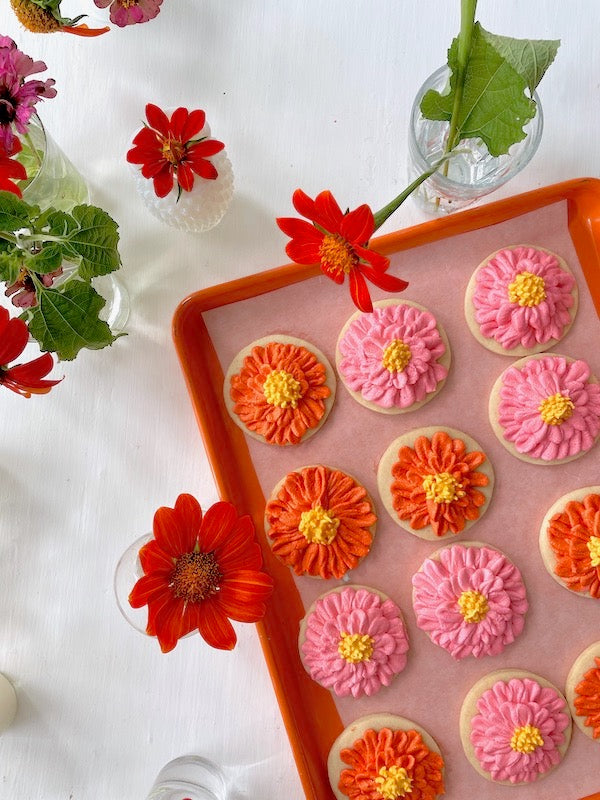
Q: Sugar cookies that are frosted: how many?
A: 12